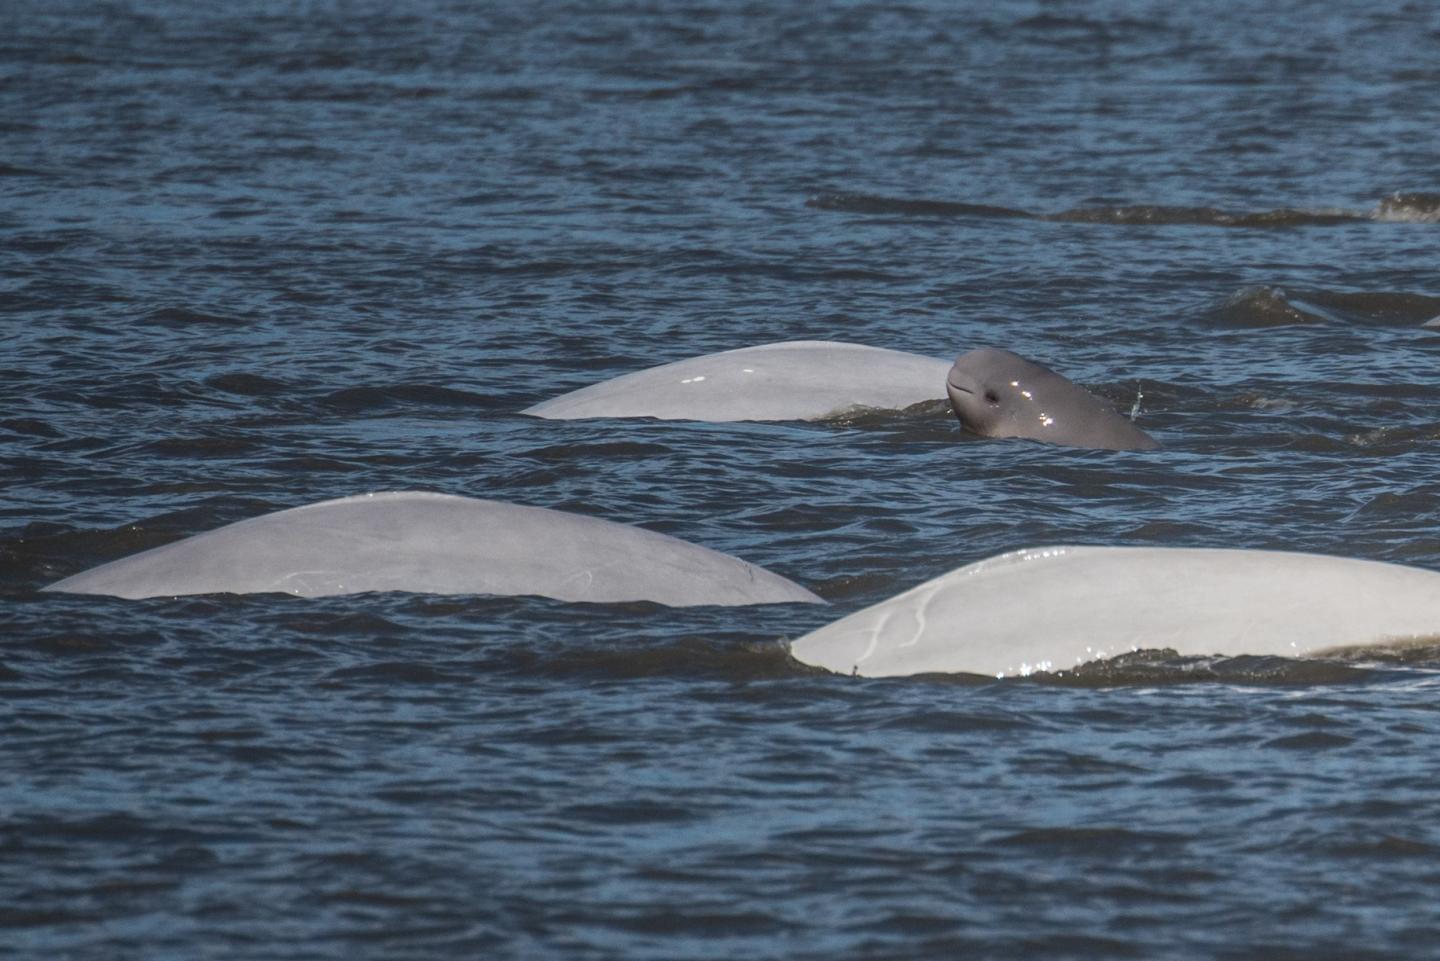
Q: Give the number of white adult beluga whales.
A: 3